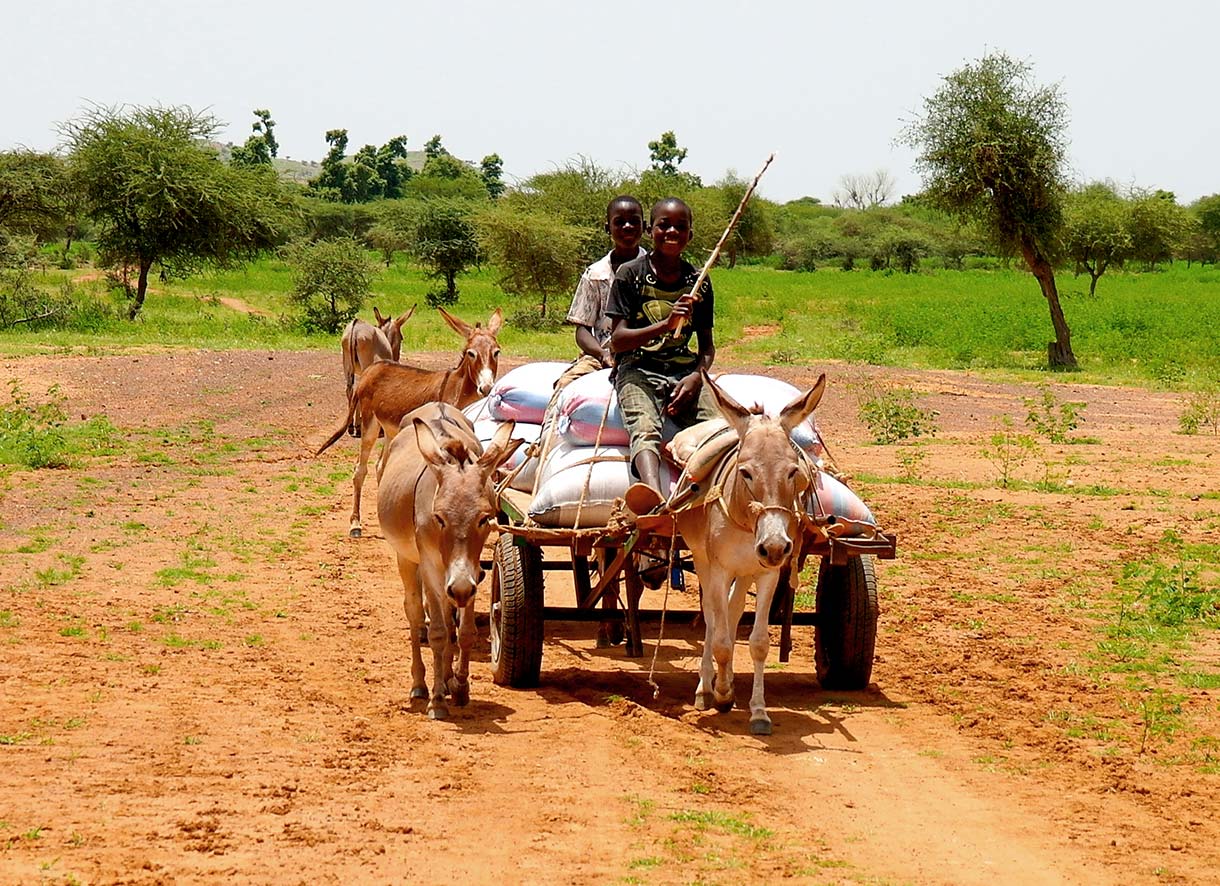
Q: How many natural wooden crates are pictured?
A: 0